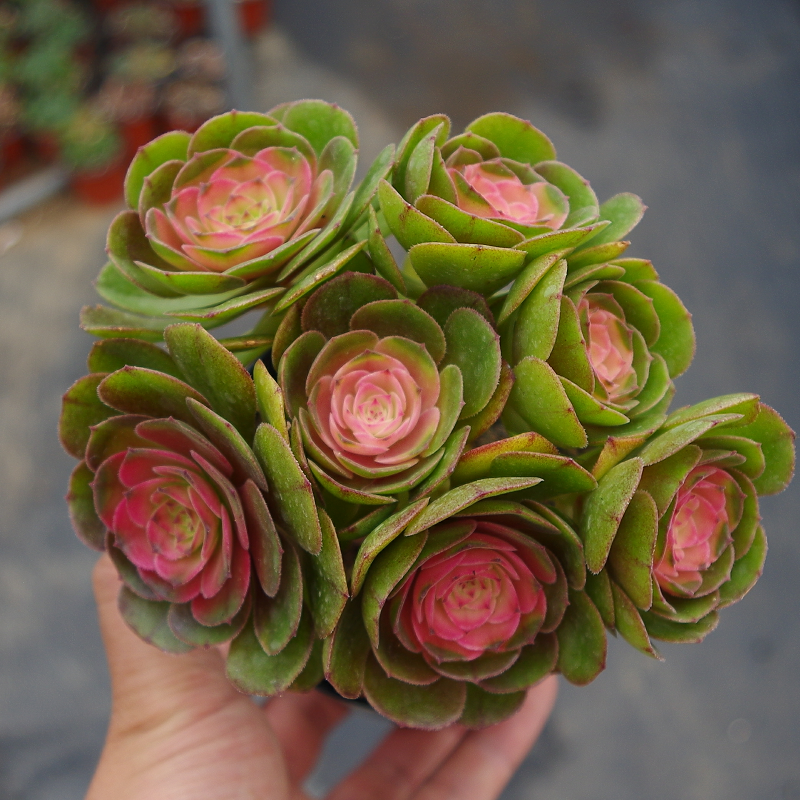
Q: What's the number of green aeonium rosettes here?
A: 7